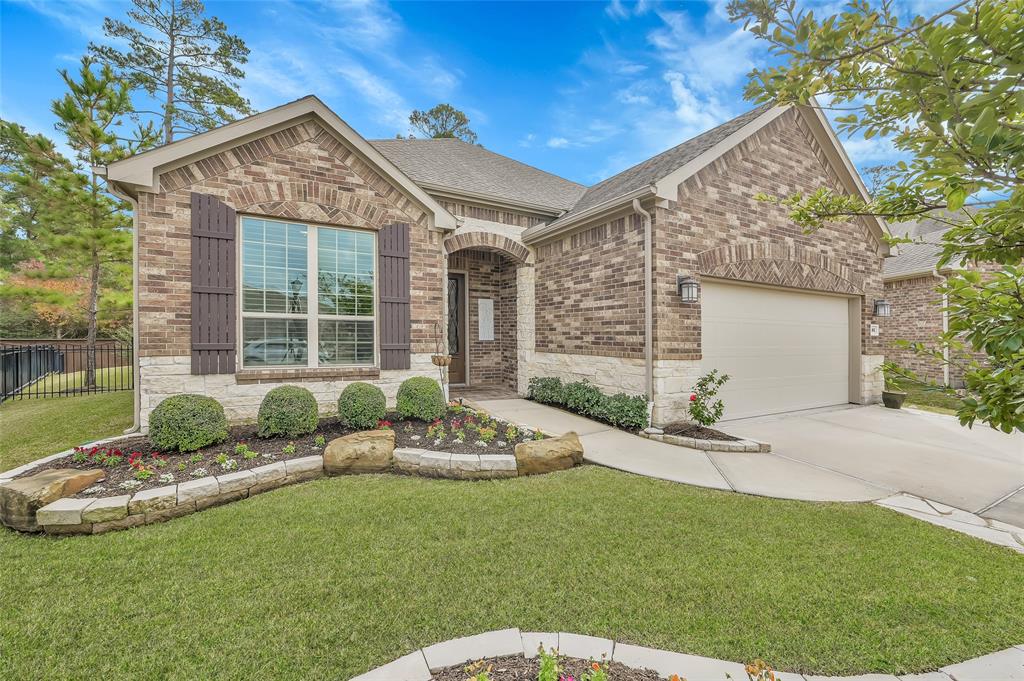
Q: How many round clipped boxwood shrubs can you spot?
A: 4